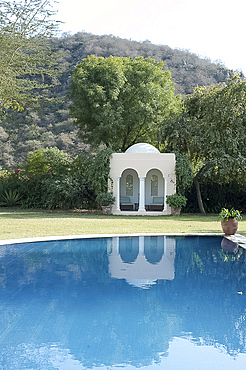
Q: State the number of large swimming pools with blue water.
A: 1